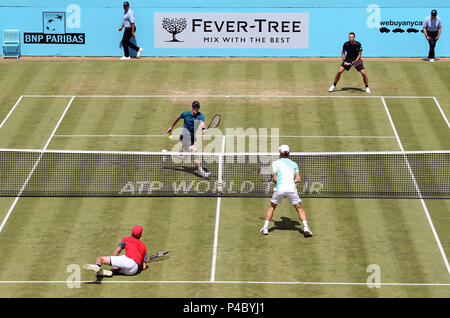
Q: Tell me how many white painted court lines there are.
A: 8